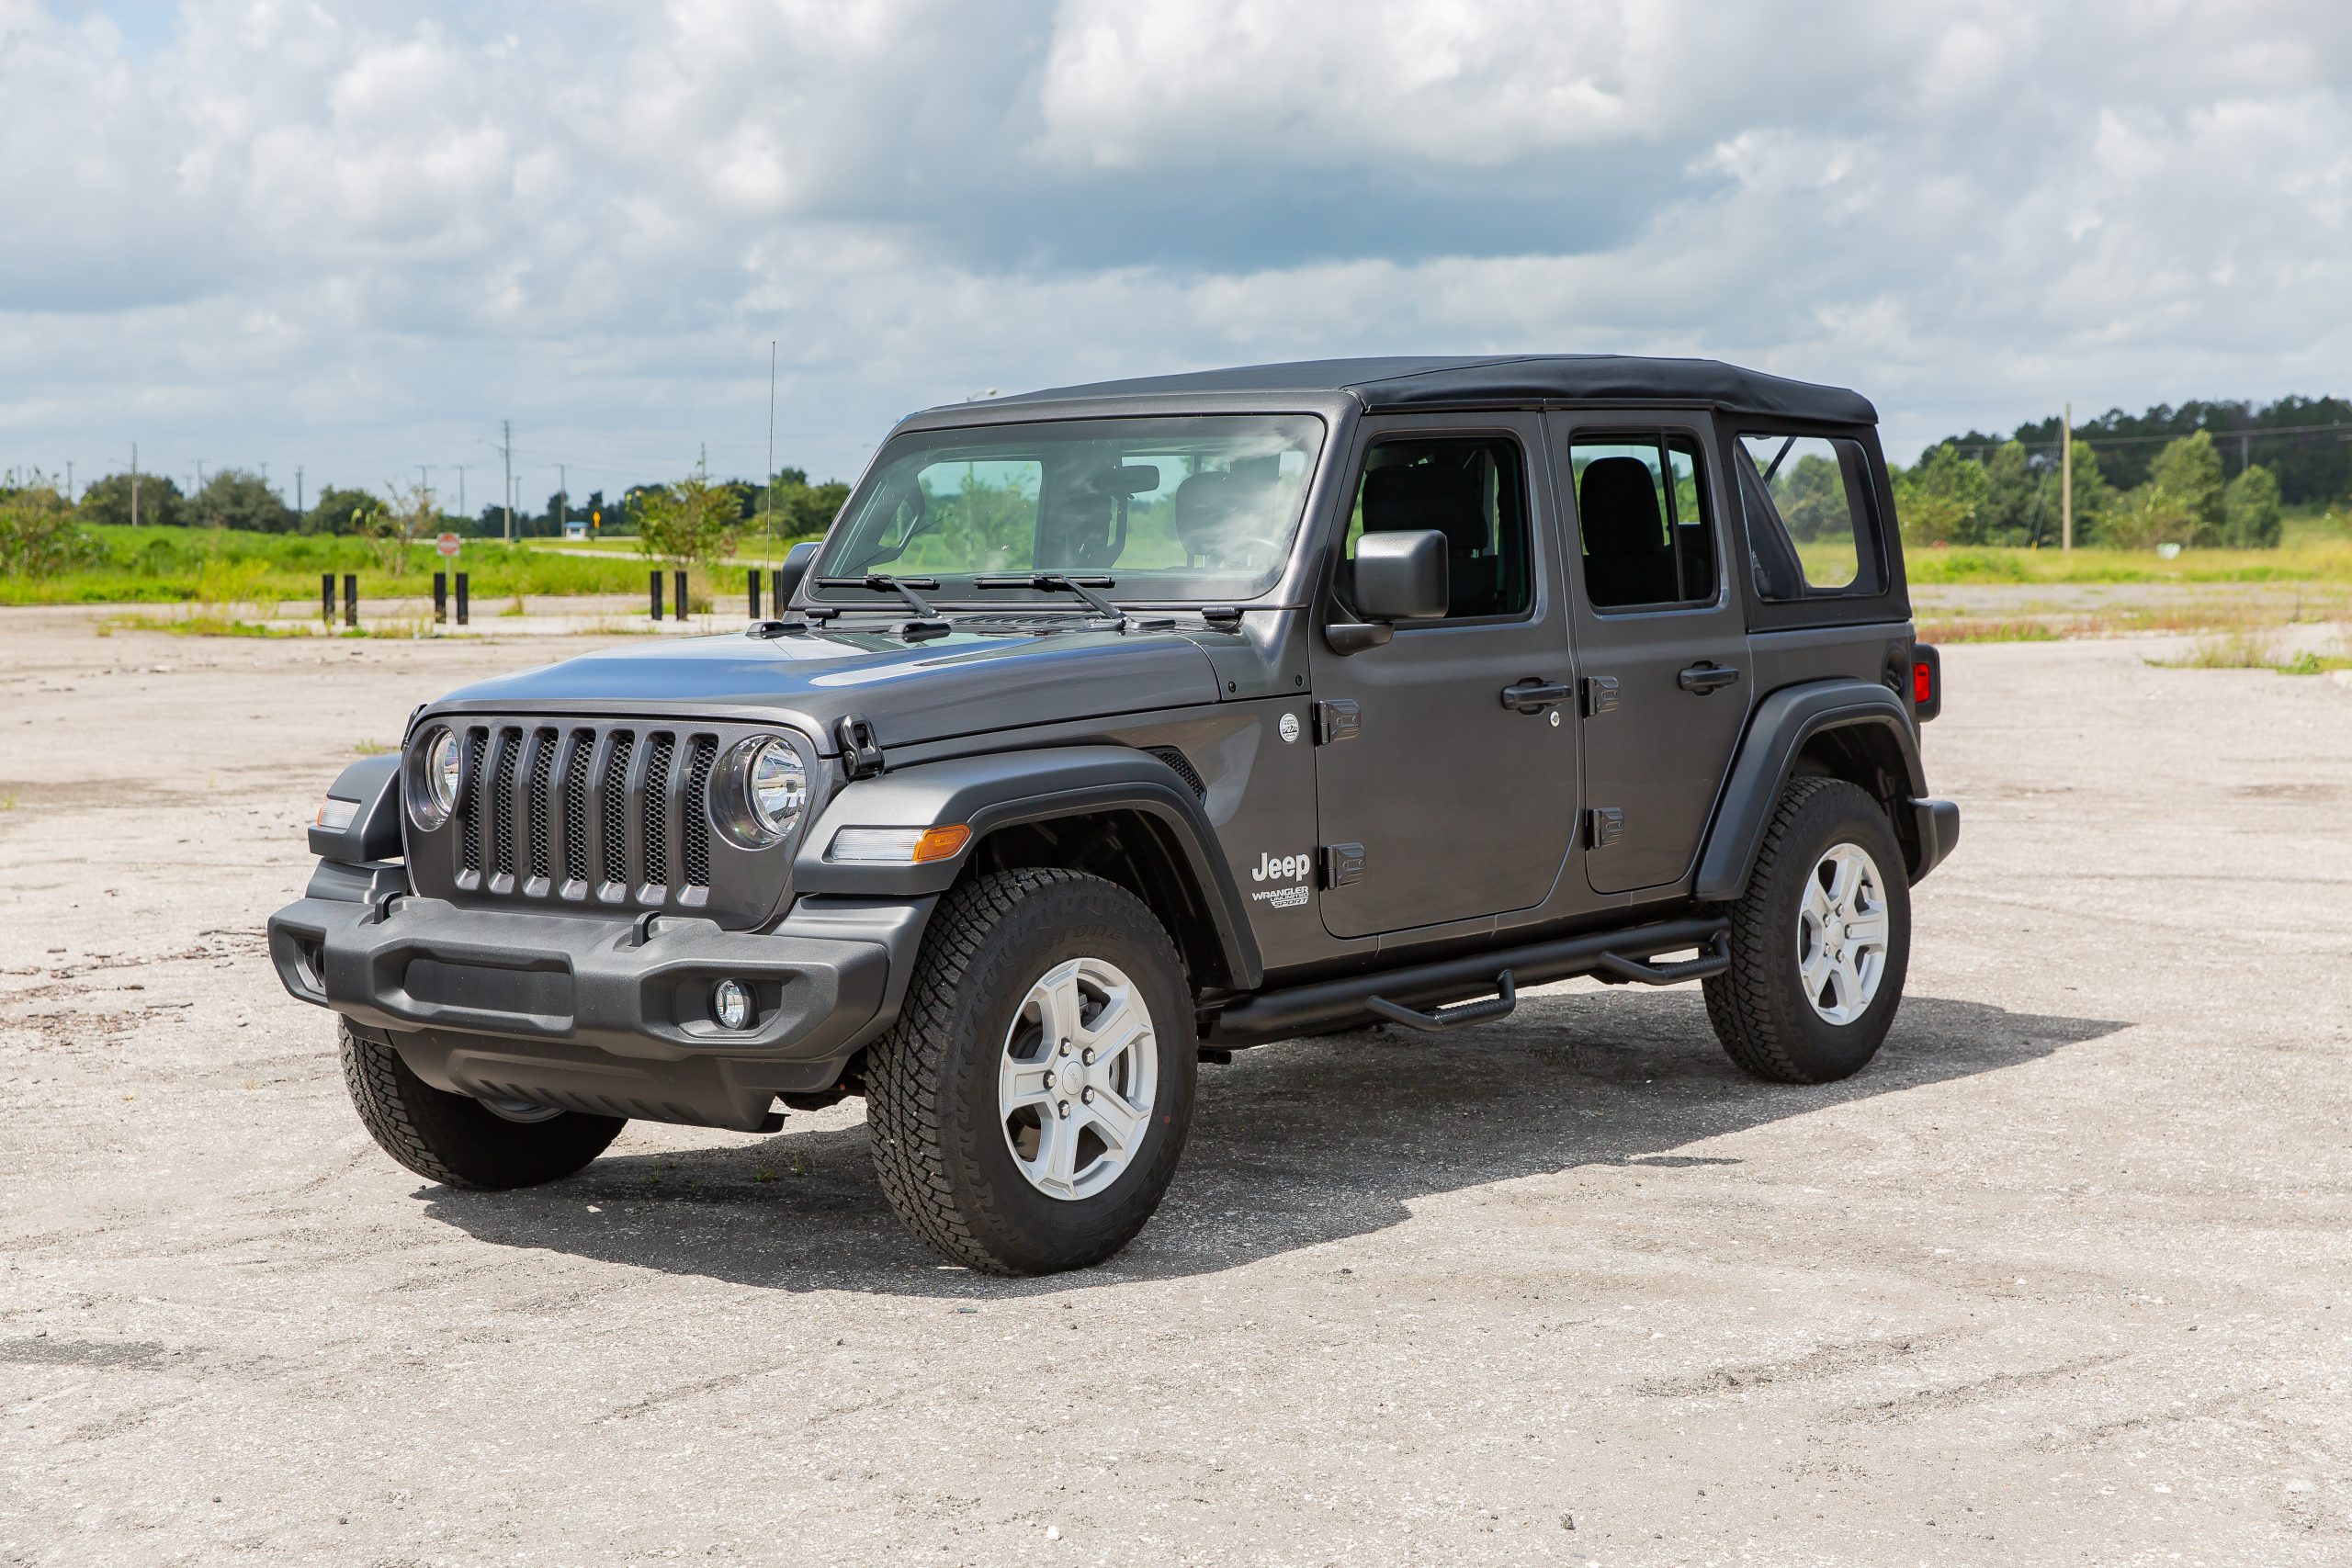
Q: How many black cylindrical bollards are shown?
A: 8